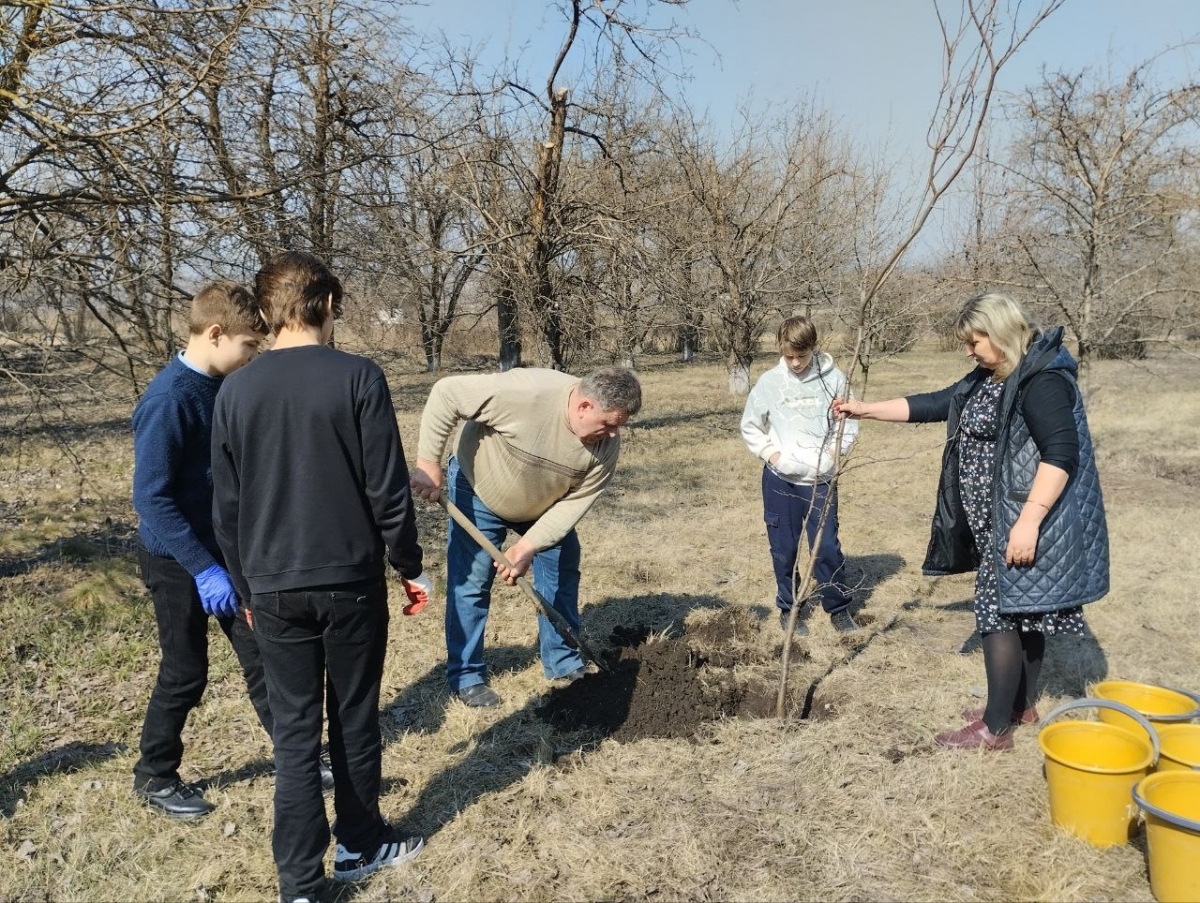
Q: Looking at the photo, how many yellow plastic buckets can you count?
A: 4